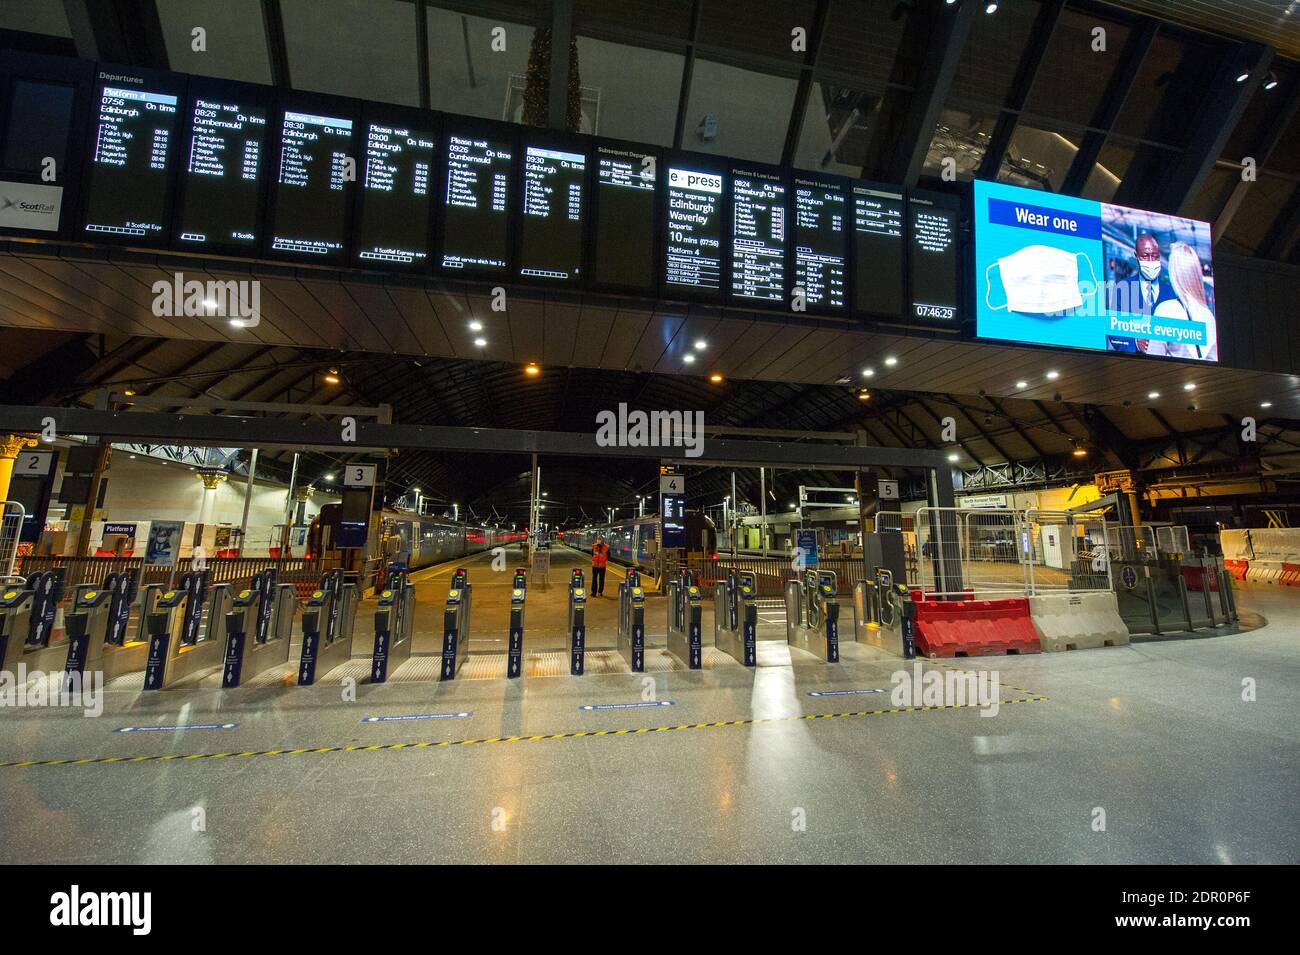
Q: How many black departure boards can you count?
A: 12